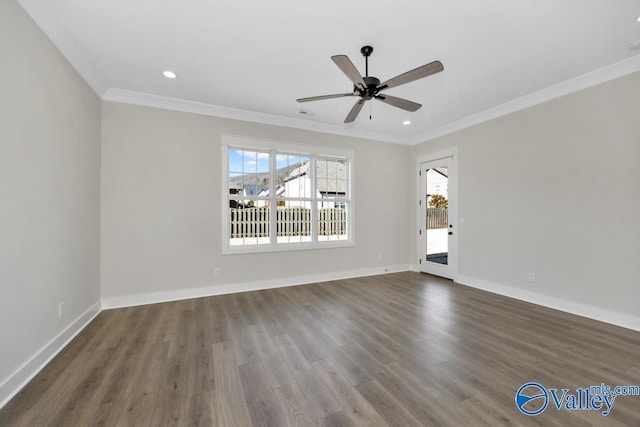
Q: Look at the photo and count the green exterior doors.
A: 0